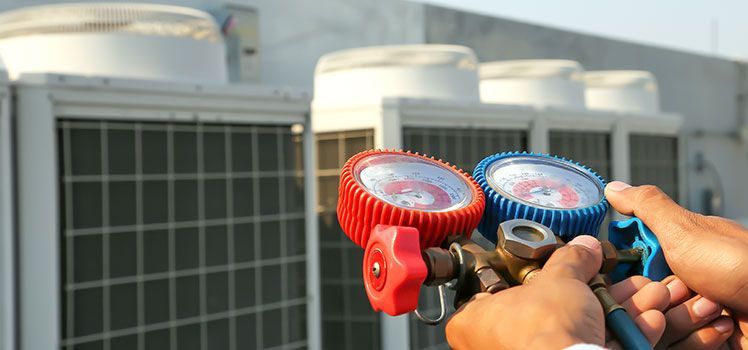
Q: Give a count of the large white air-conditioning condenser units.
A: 4